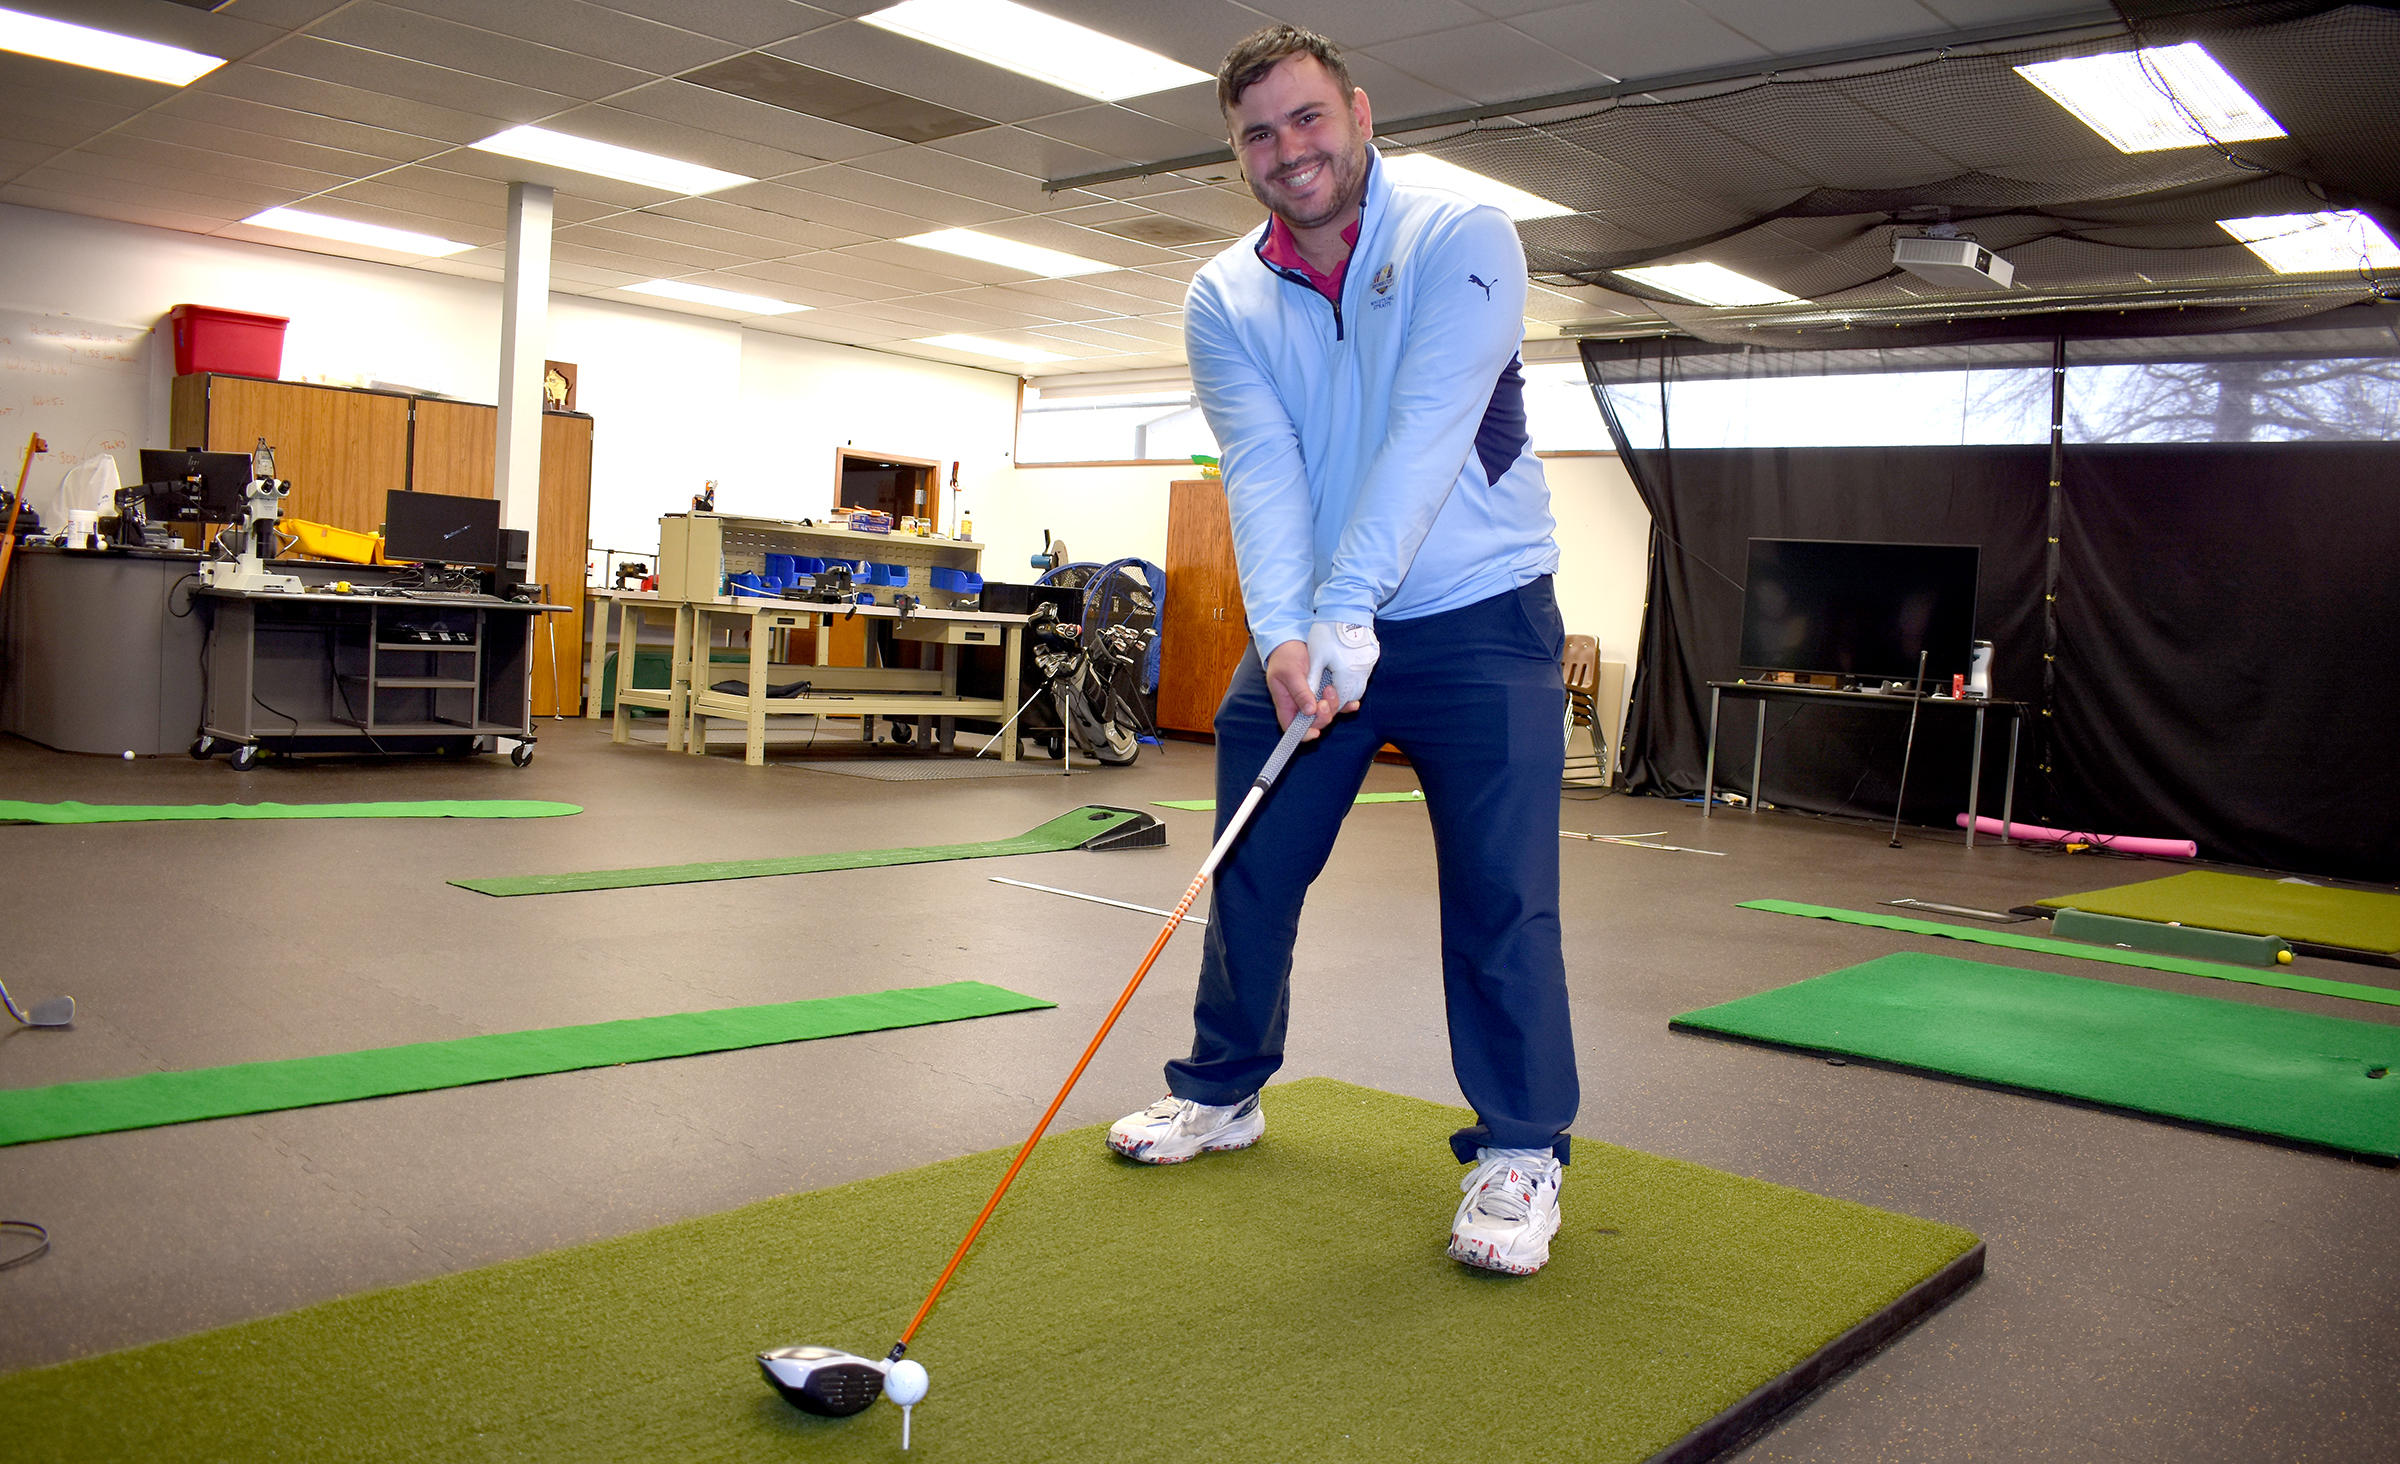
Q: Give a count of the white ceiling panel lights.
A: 11